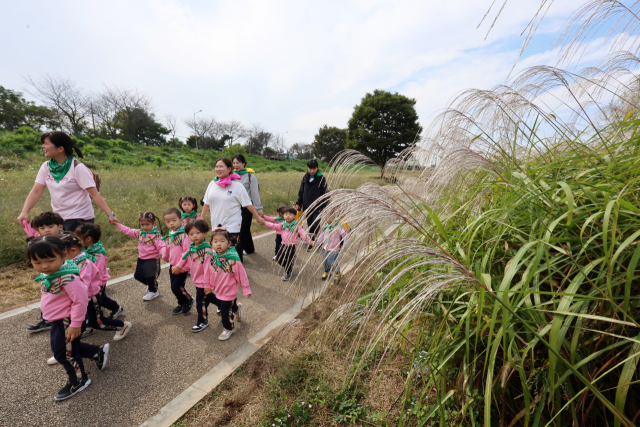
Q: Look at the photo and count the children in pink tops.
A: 12